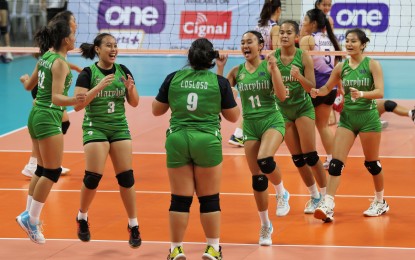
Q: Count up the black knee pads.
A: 14